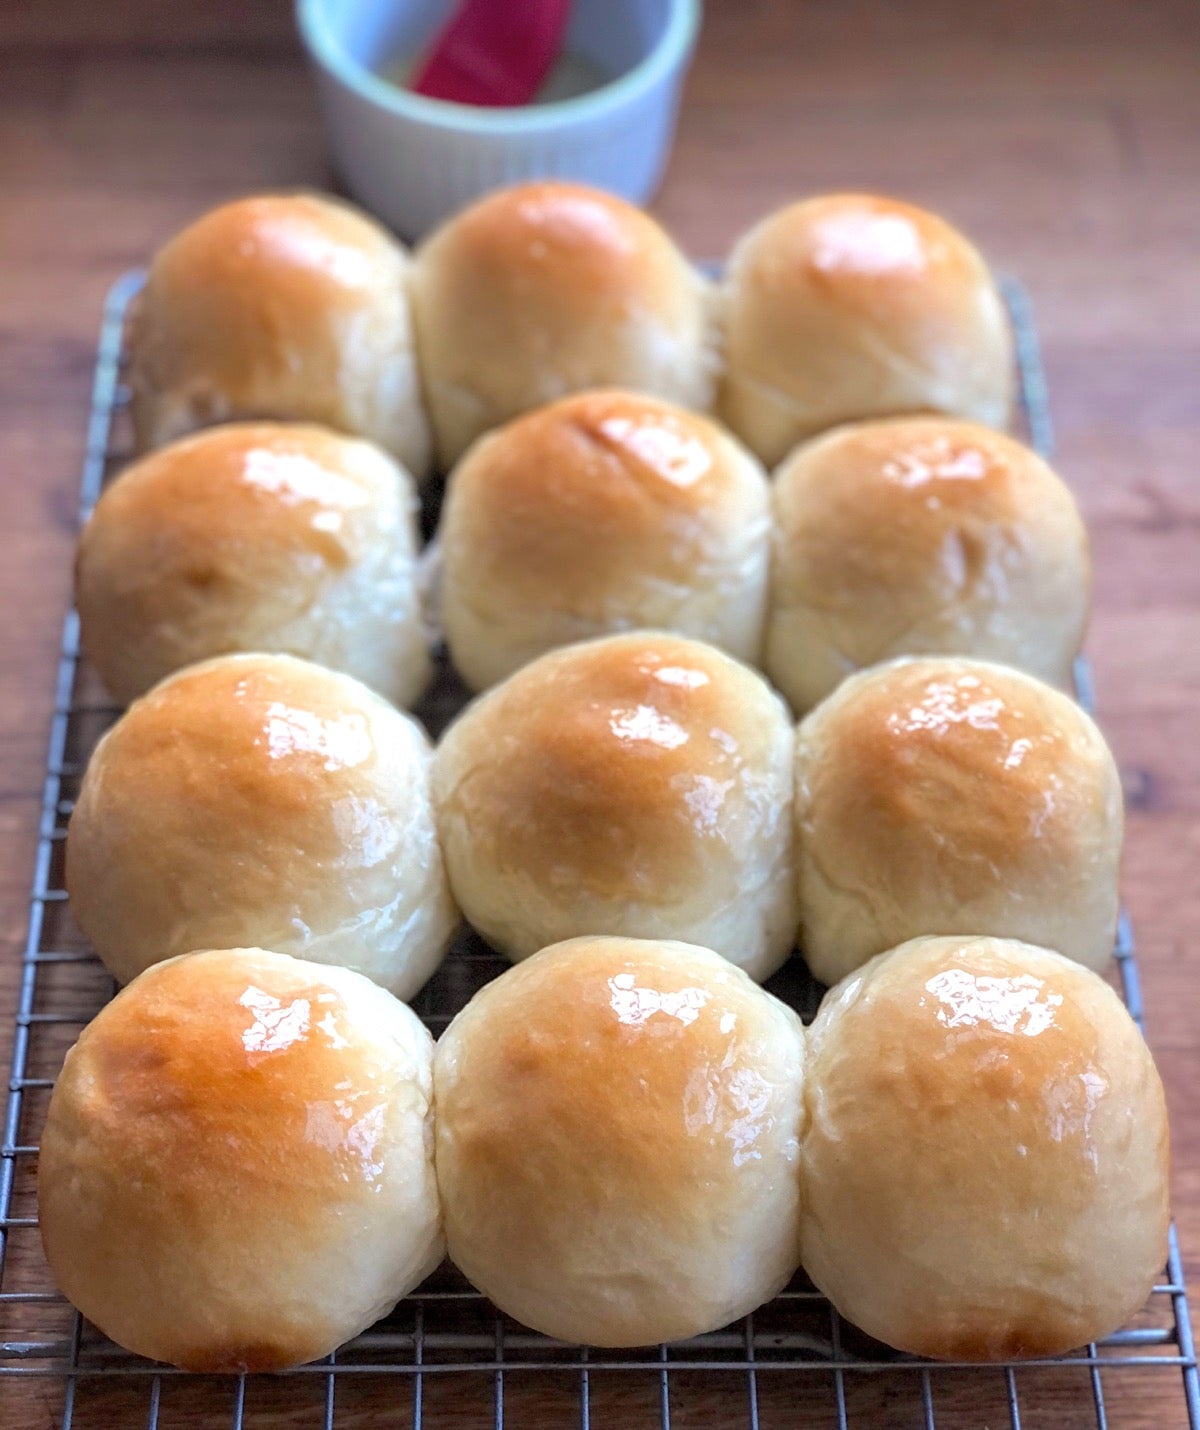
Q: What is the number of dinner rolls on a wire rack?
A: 12